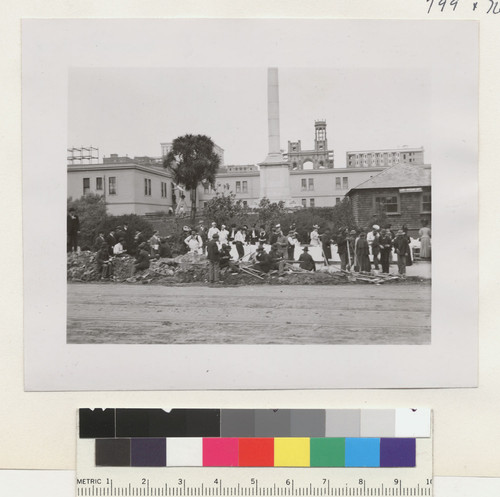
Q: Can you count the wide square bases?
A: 1